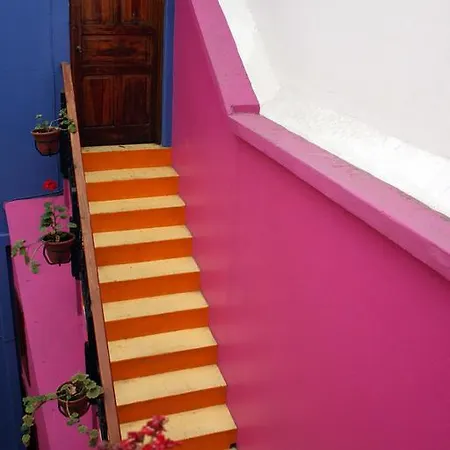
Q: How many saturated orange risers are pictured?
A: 9